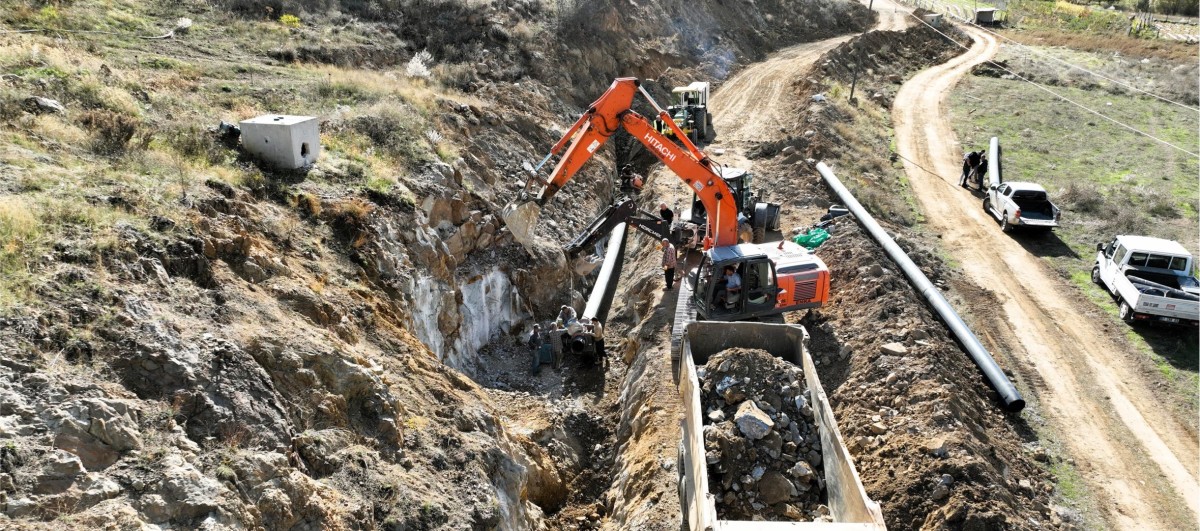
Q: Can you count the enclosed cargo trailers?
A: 0